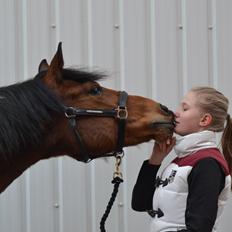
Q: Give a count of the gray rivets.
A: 6